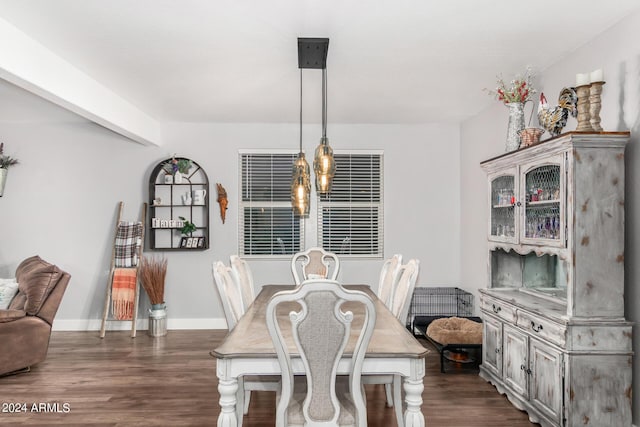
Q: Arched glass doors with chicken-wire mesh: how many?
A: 2